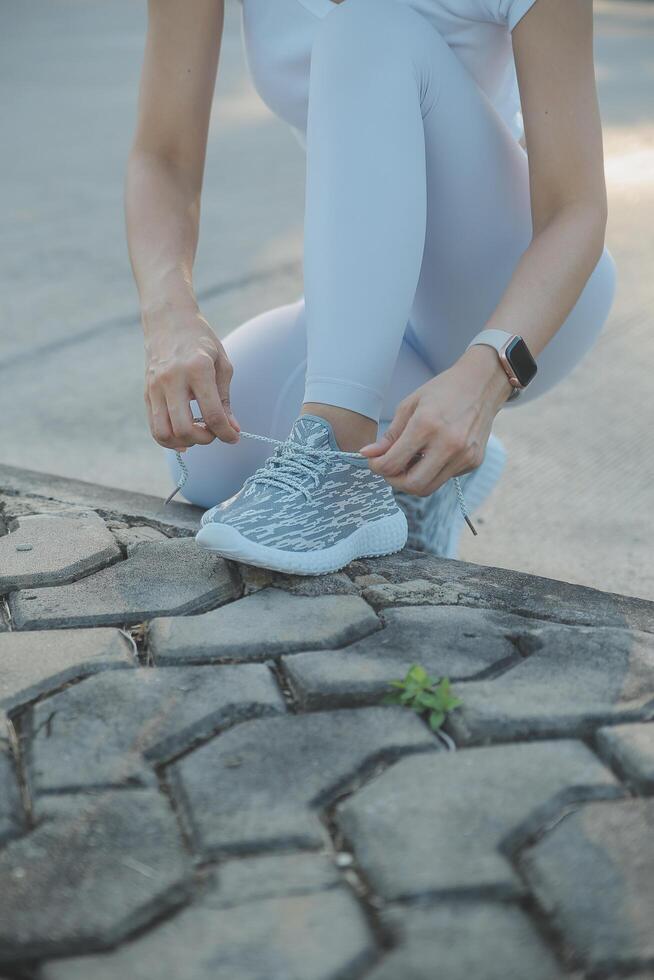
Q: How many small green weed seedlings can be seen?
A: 1